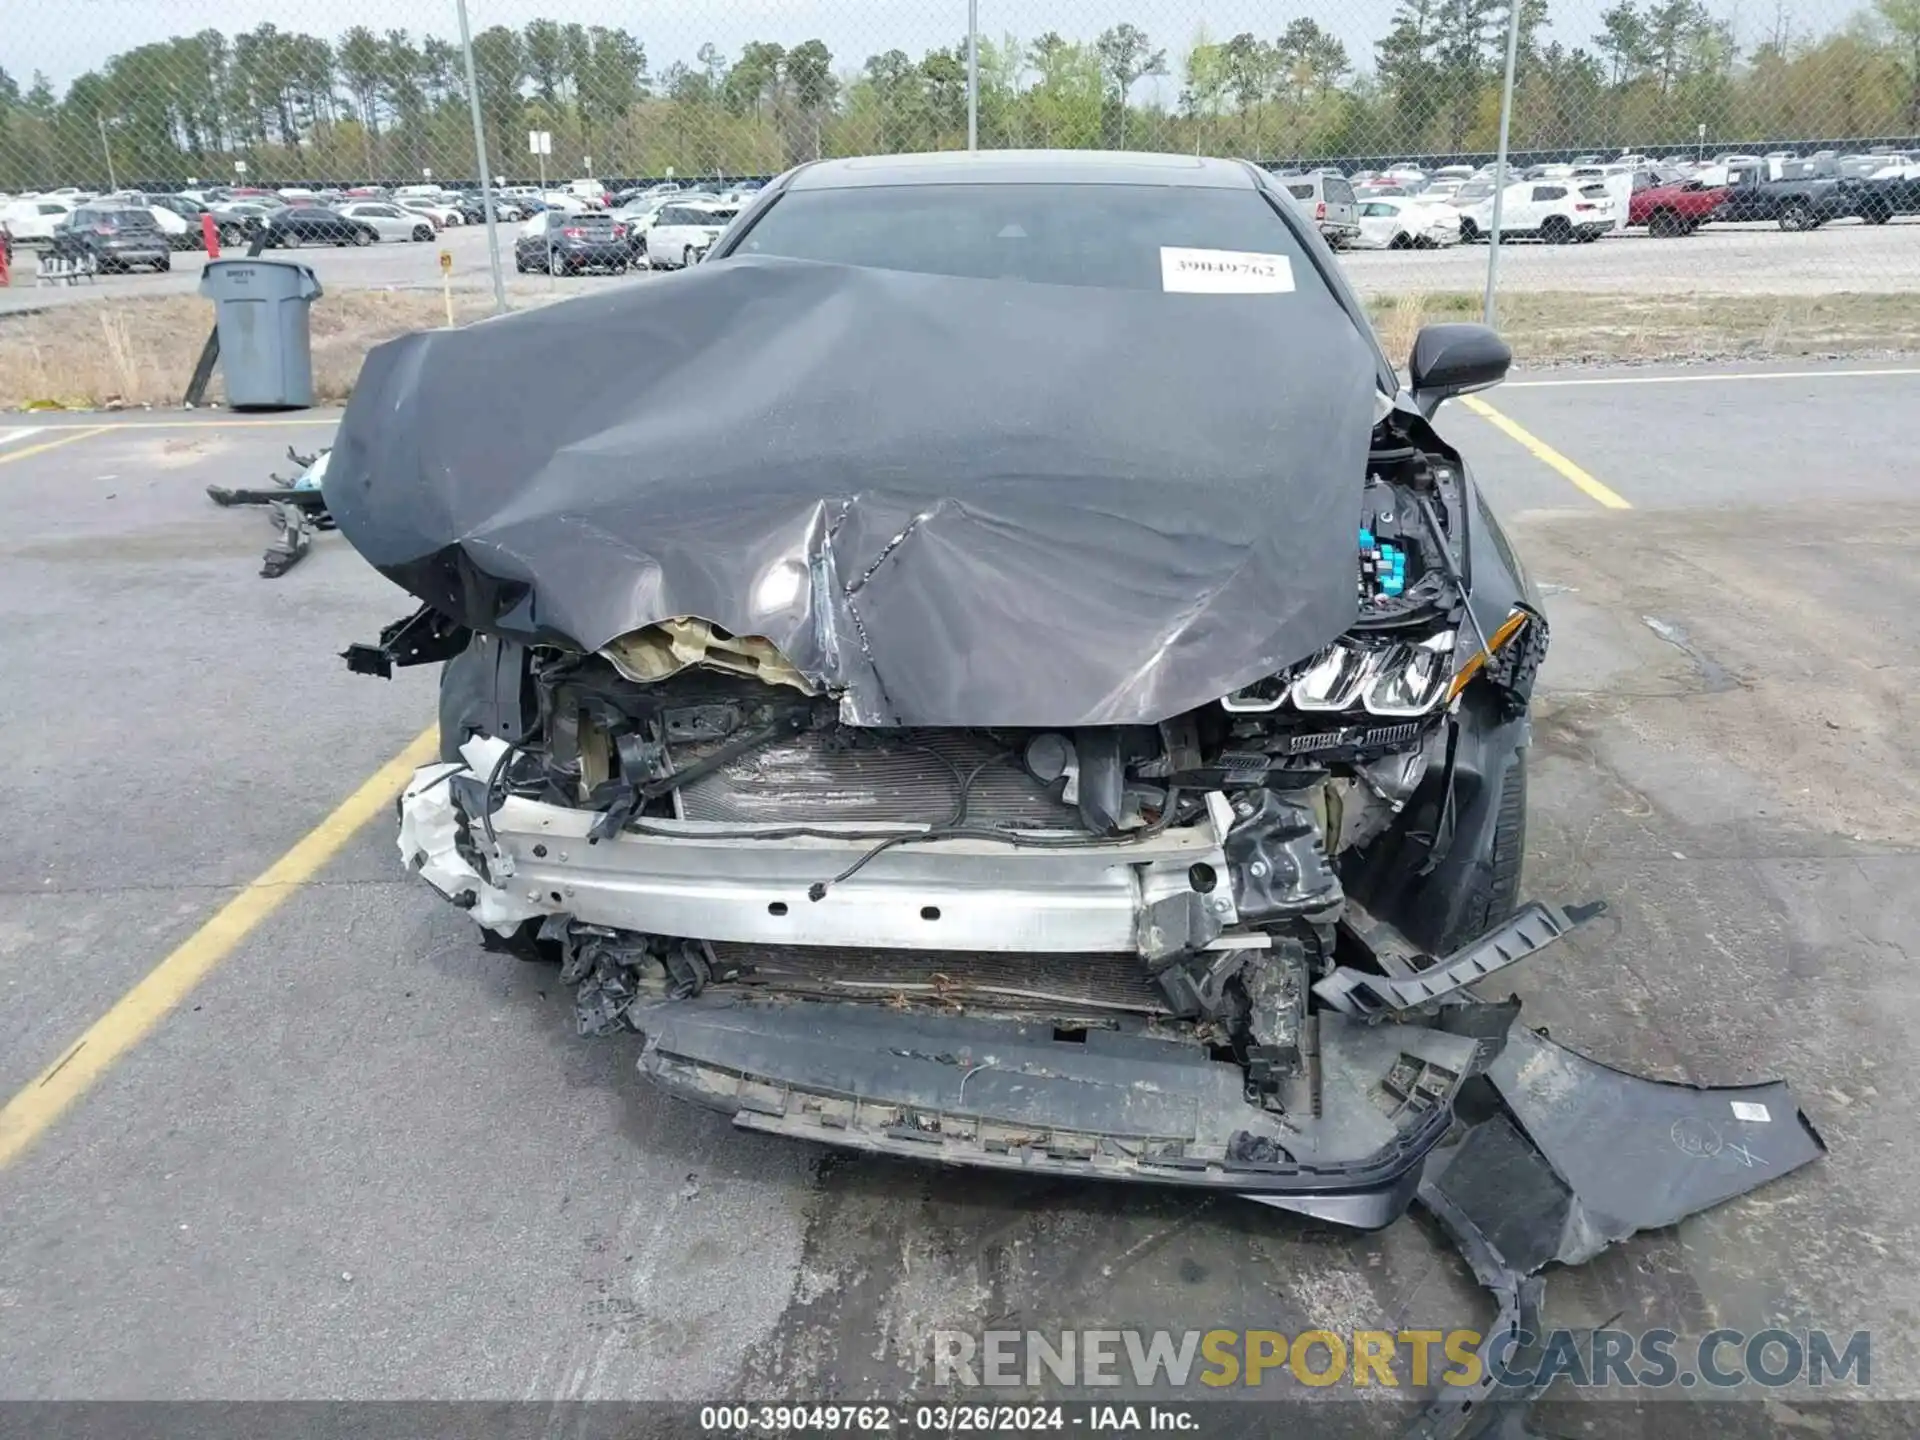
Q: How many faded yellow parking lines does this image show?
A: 3